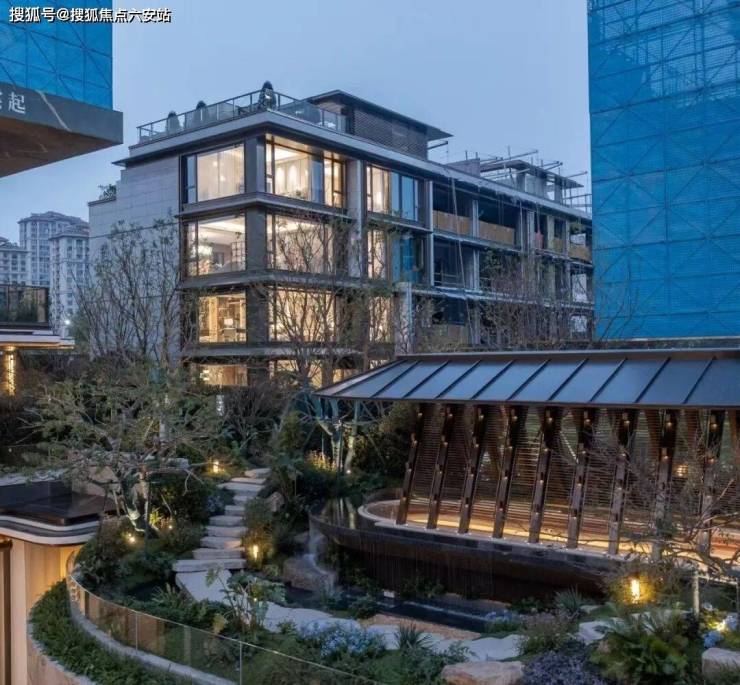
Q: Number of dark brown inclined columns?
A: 9